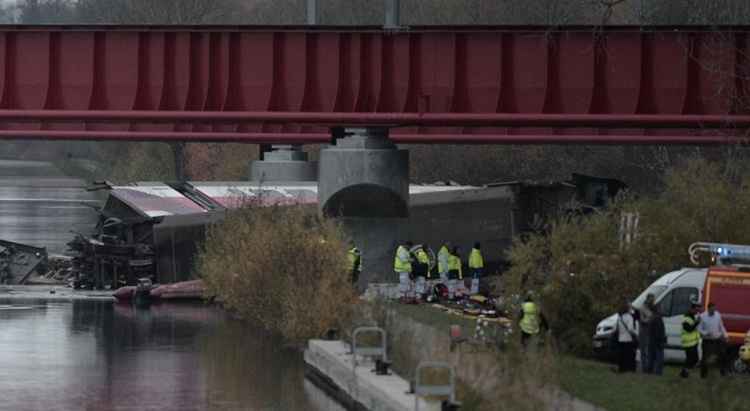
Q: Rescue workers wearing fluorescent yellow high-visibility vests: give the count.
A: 8